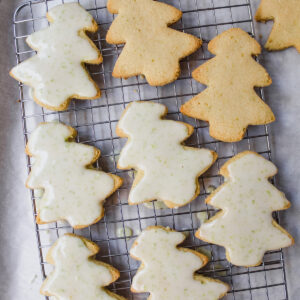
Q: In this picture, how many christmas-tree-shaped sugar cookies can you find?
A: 9